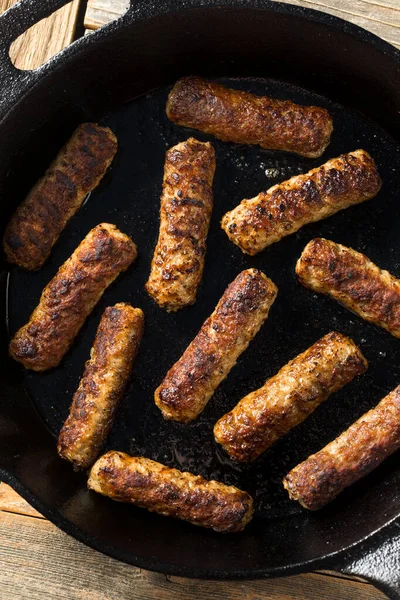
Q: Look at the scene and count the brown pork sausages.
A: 11